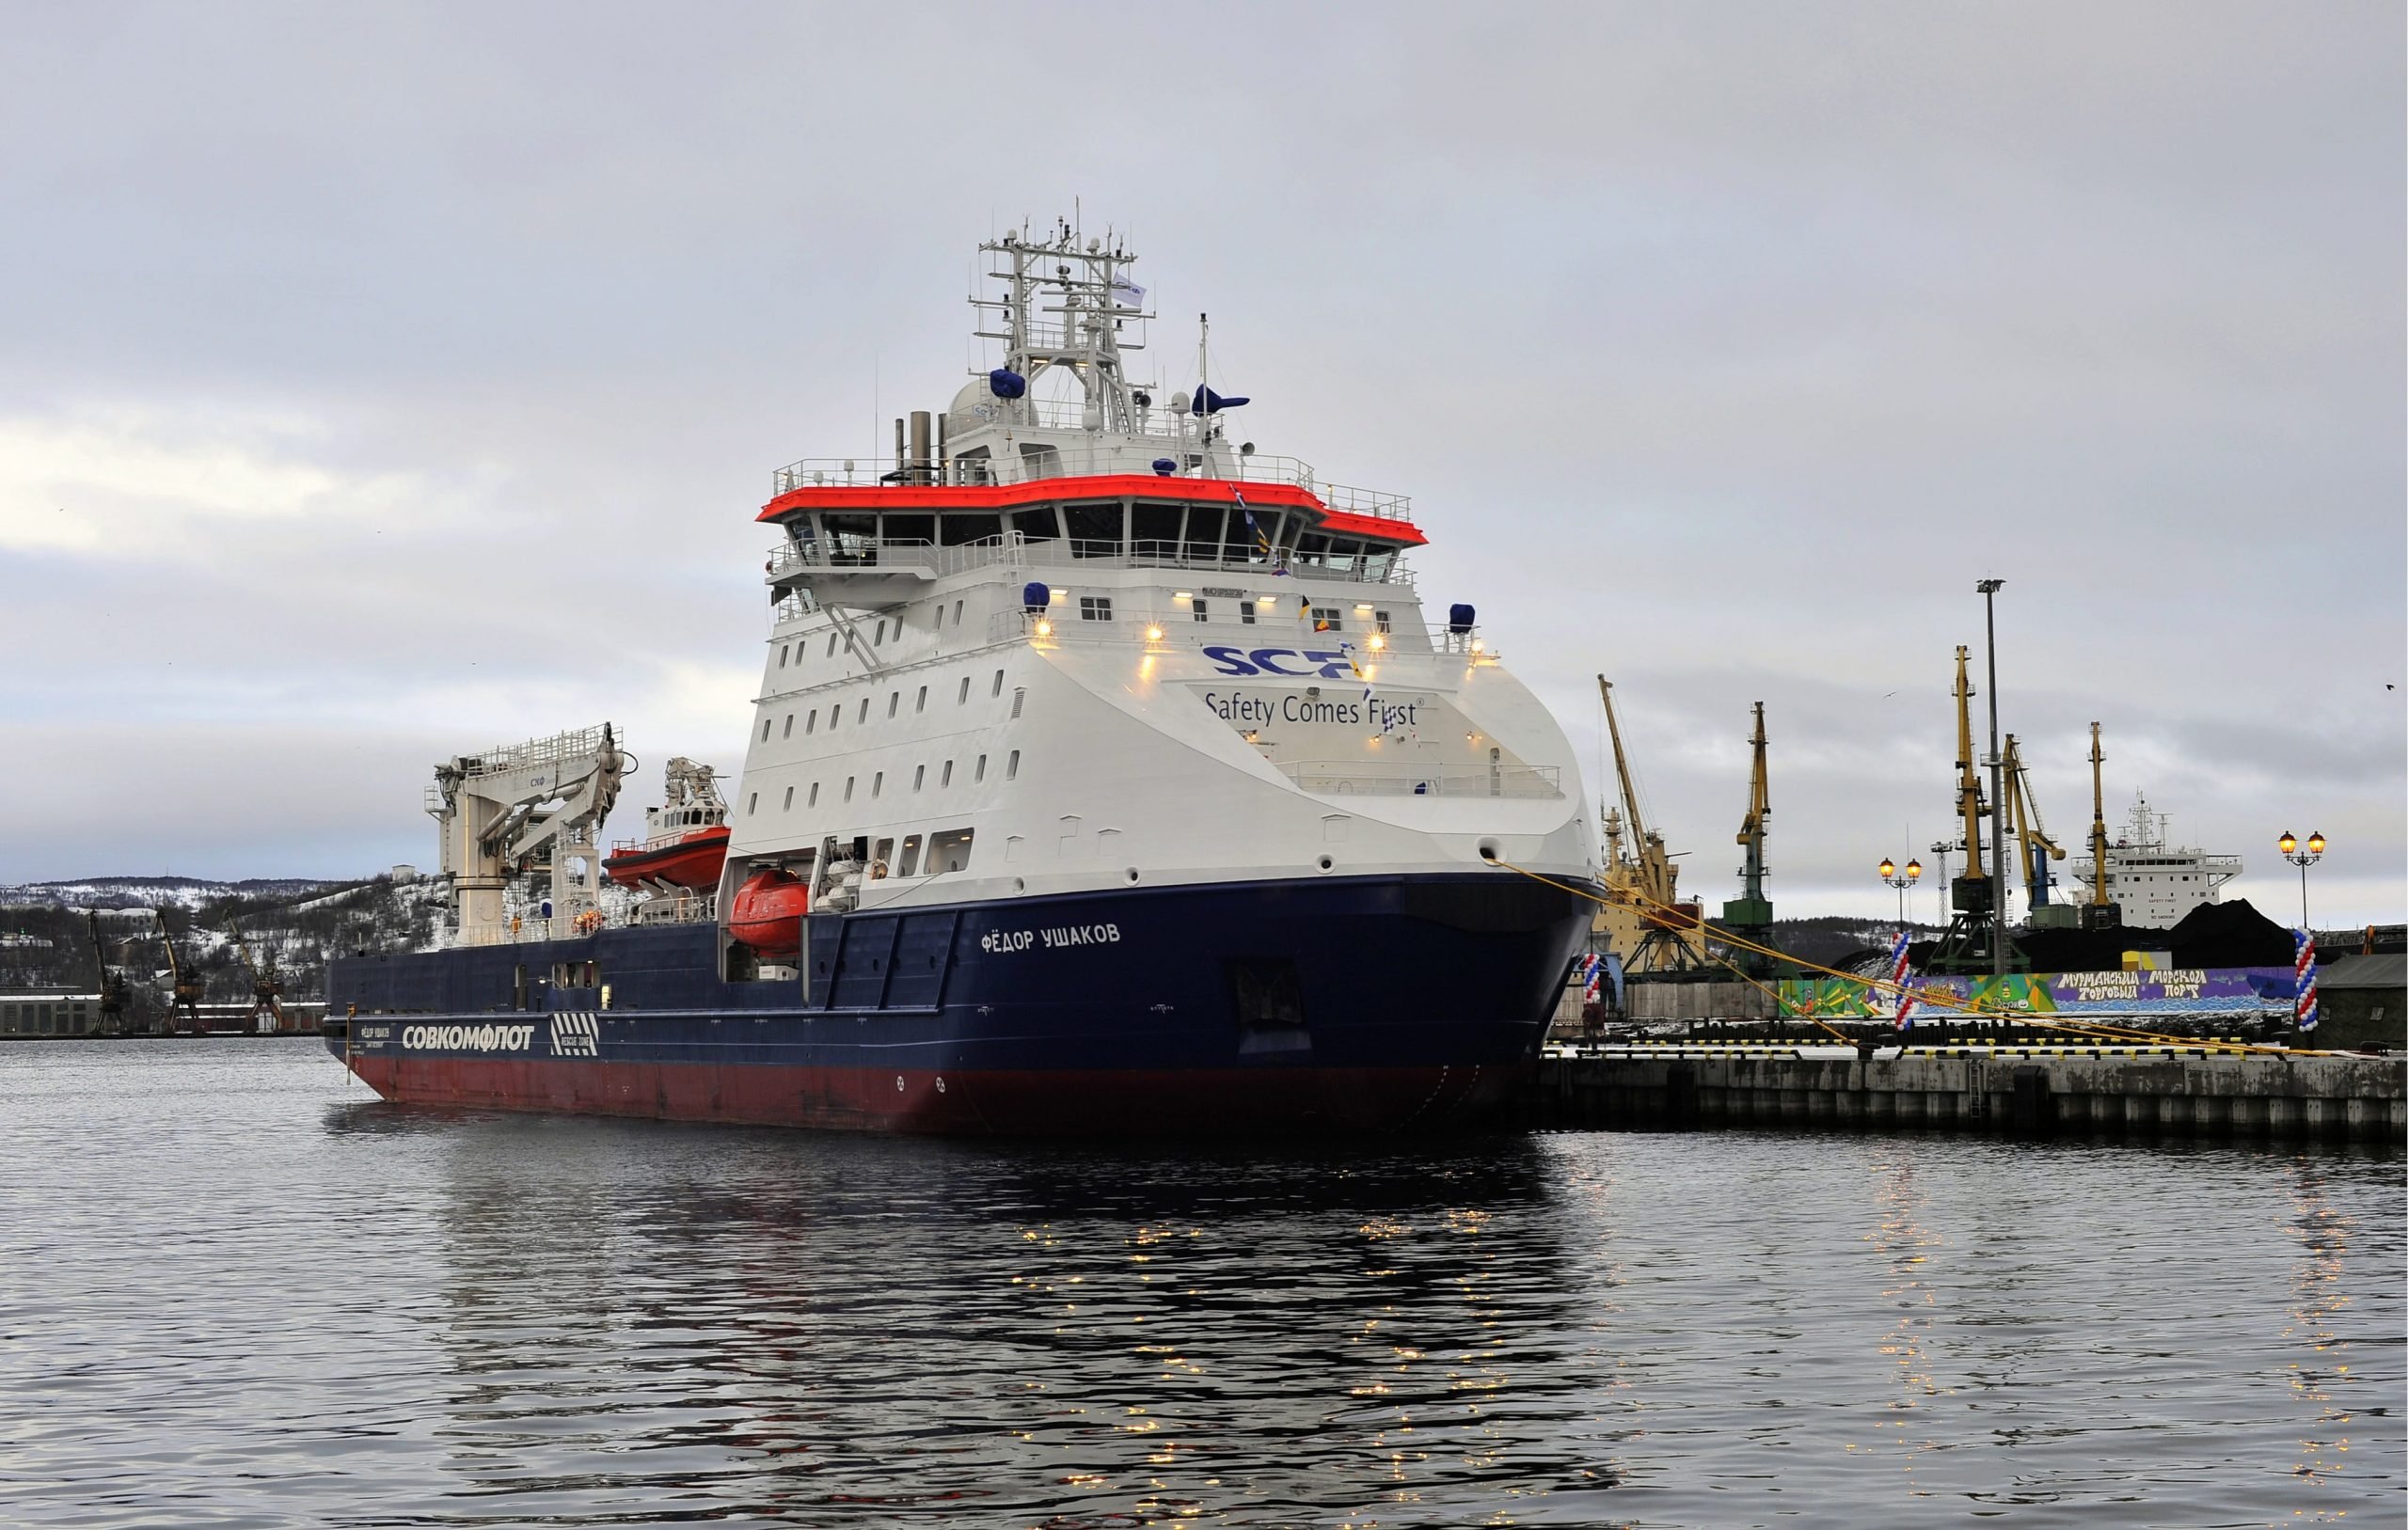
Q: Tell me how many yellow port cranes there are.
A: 5